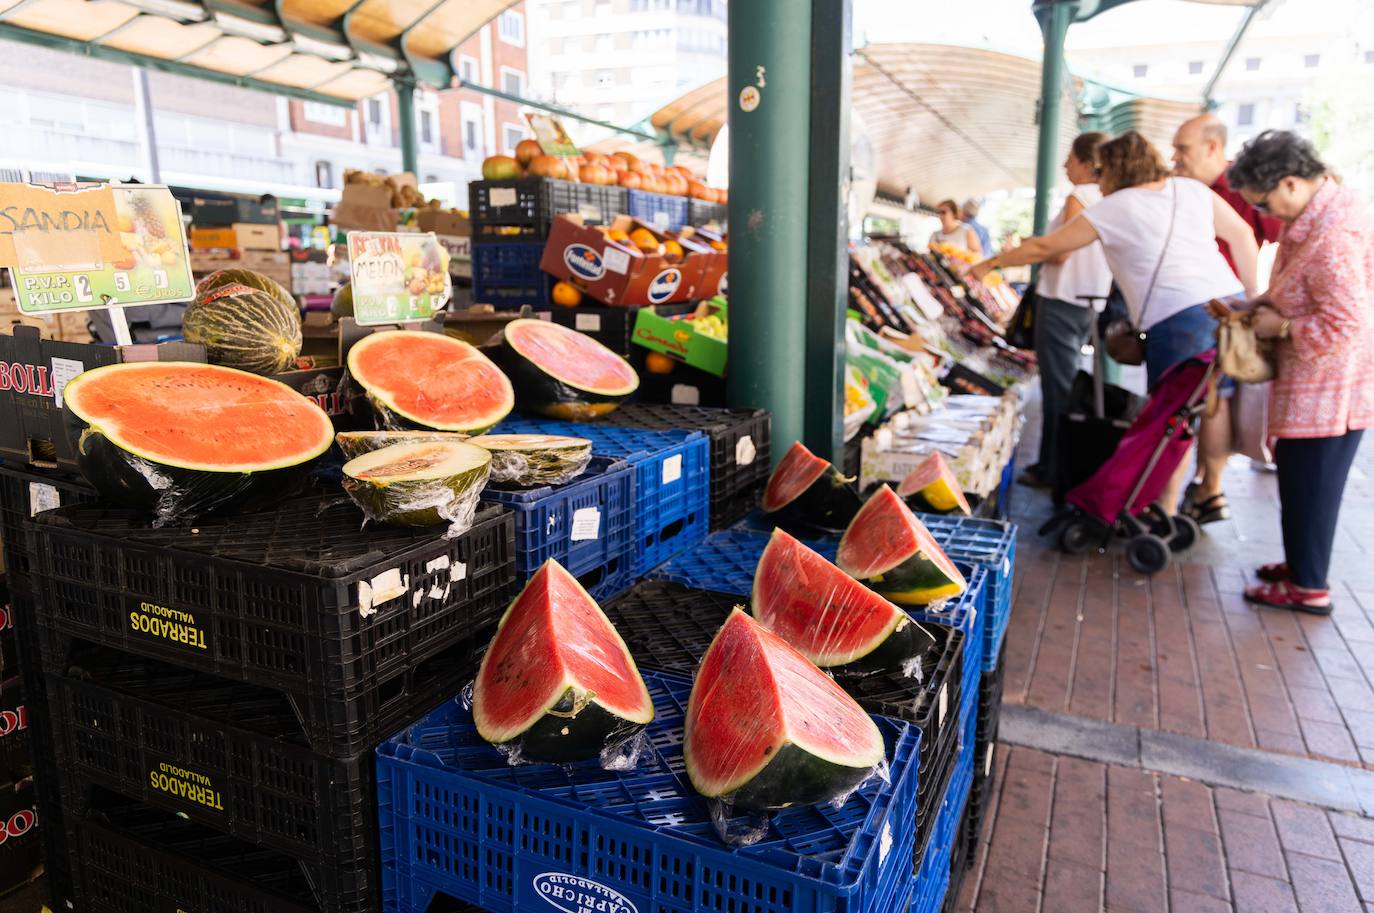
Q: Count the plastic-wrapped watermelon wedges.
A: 6